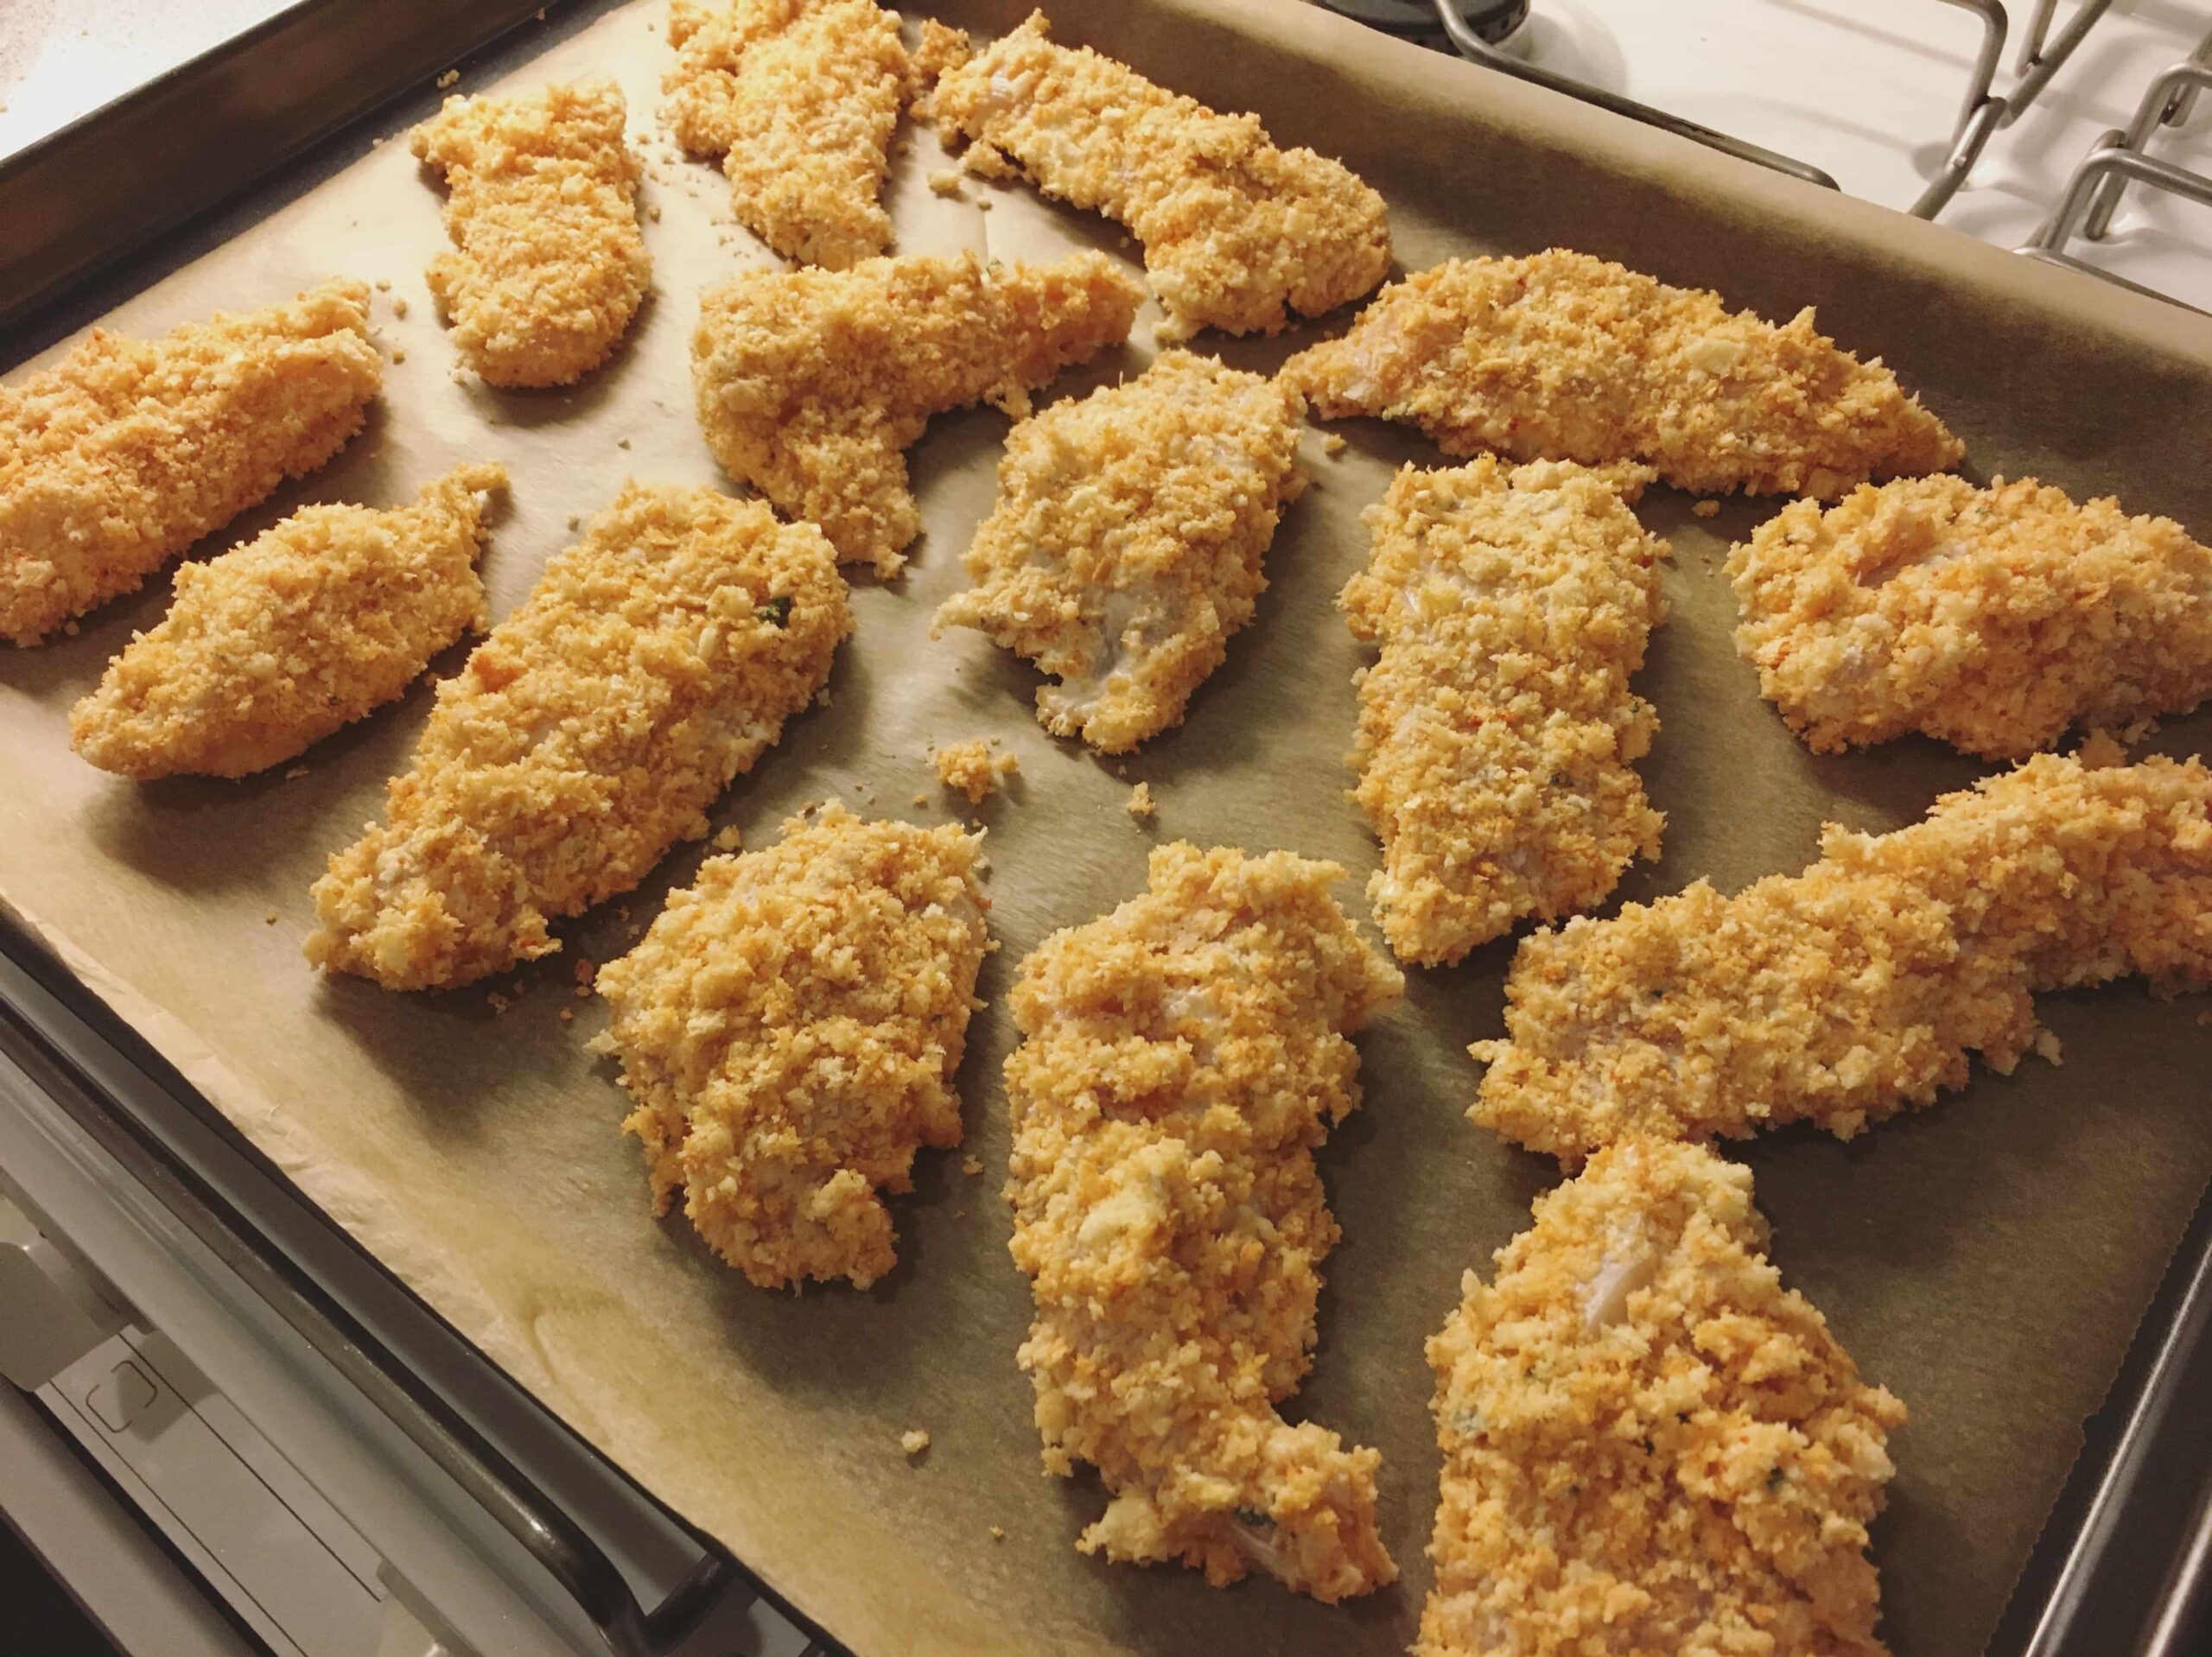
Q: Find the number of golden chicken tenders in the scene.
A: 15